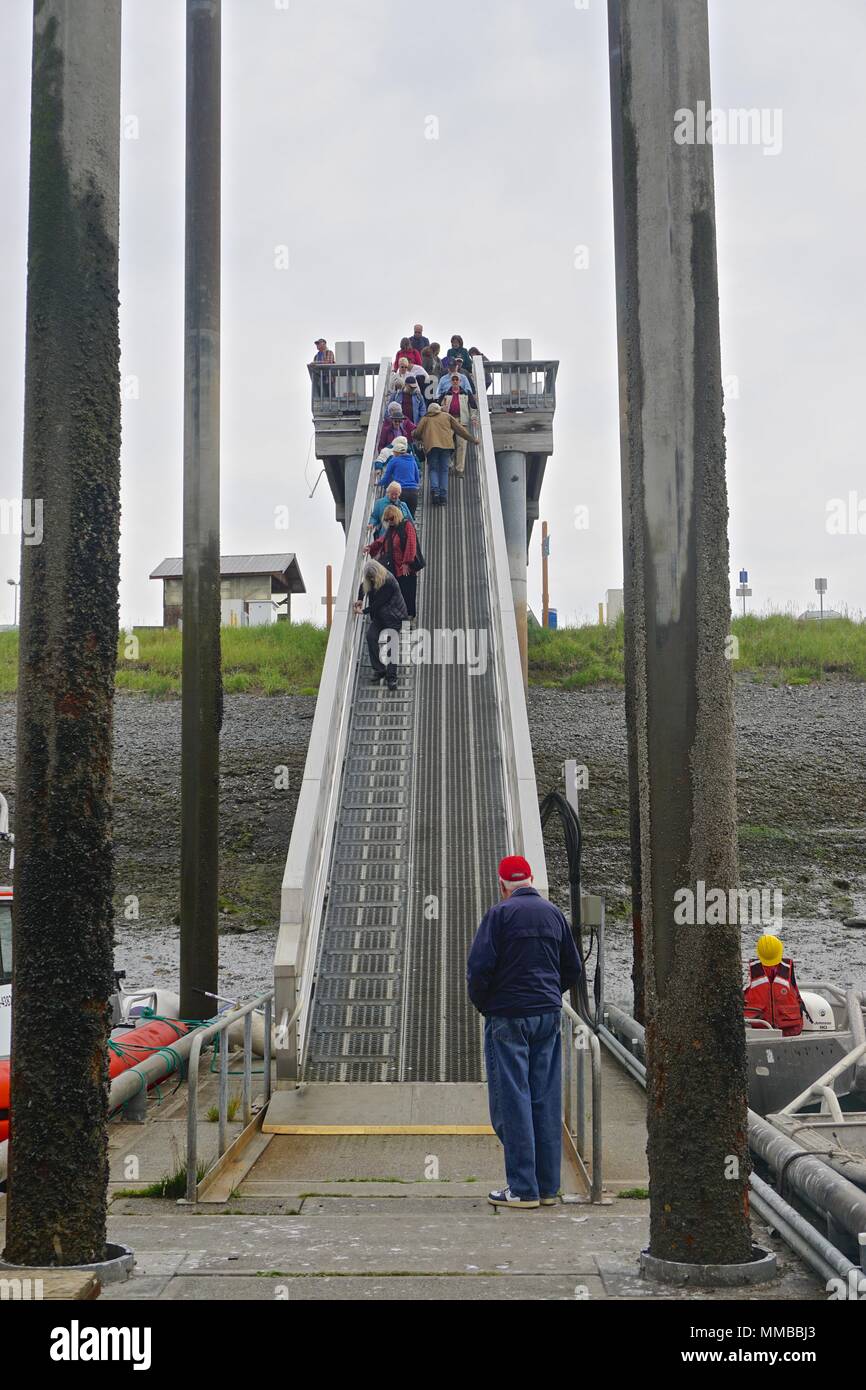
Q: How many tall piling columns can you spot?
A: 4